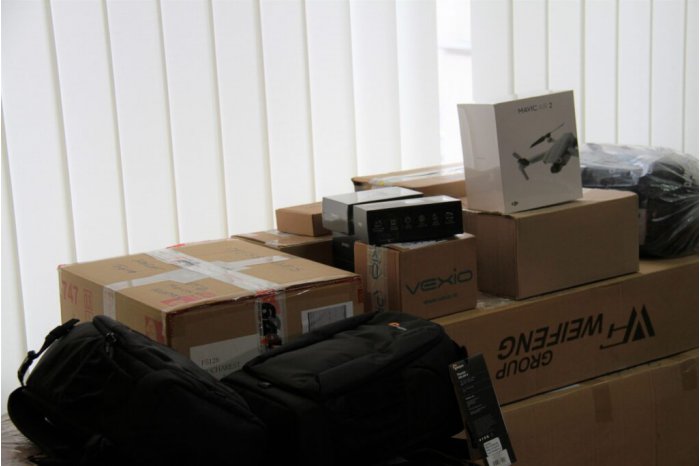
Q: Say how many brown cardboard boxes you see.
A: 8